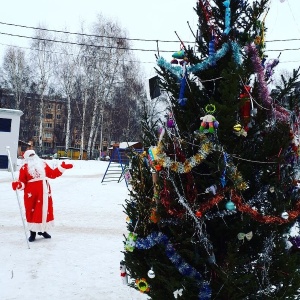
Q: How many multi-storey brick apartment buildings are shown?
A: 1